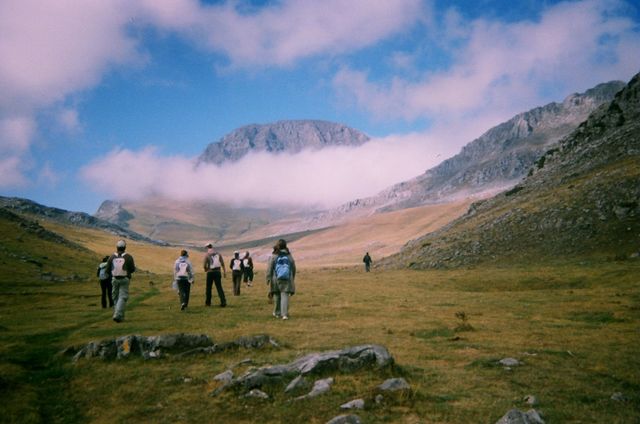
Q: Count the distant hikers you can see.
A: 1